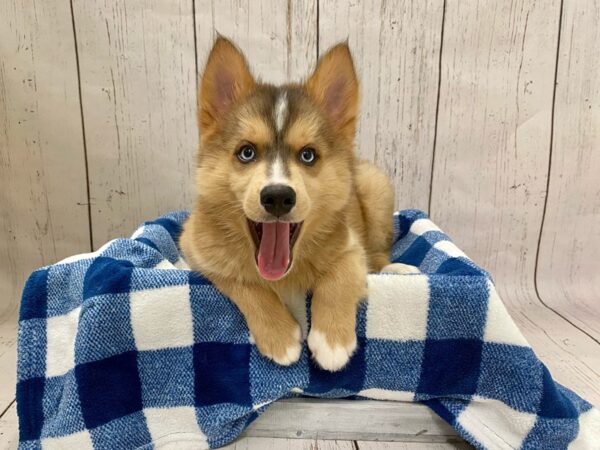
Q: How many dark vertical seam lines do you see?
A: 5